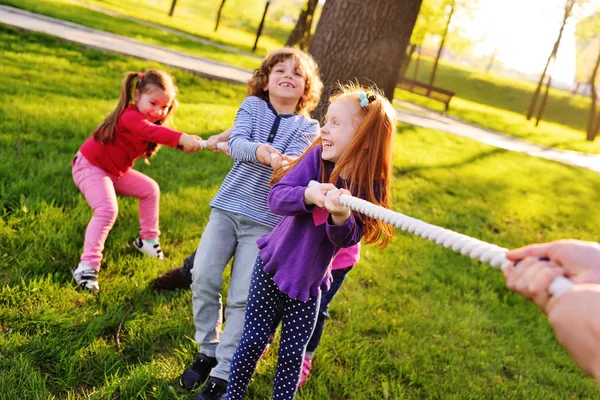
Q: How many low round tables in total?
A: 0